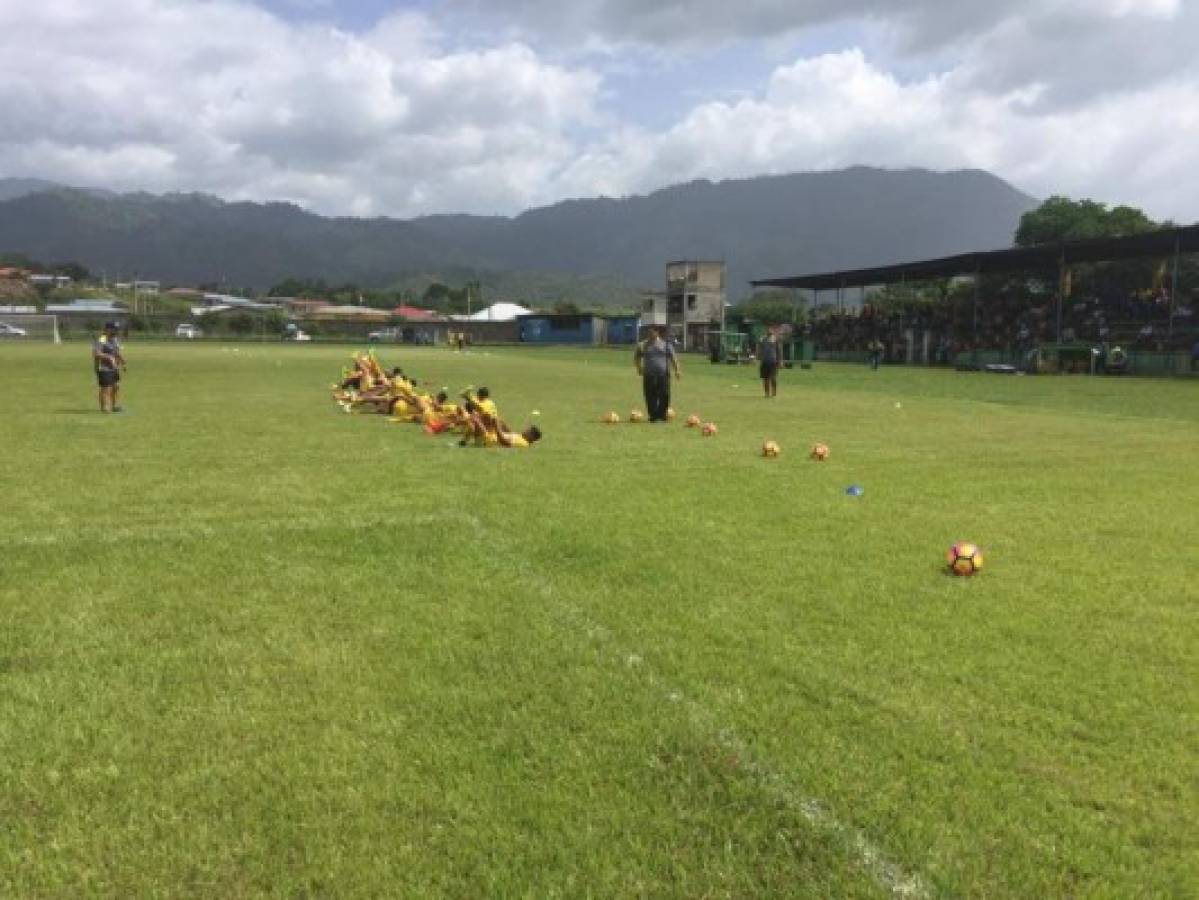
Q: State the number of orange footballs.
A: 8